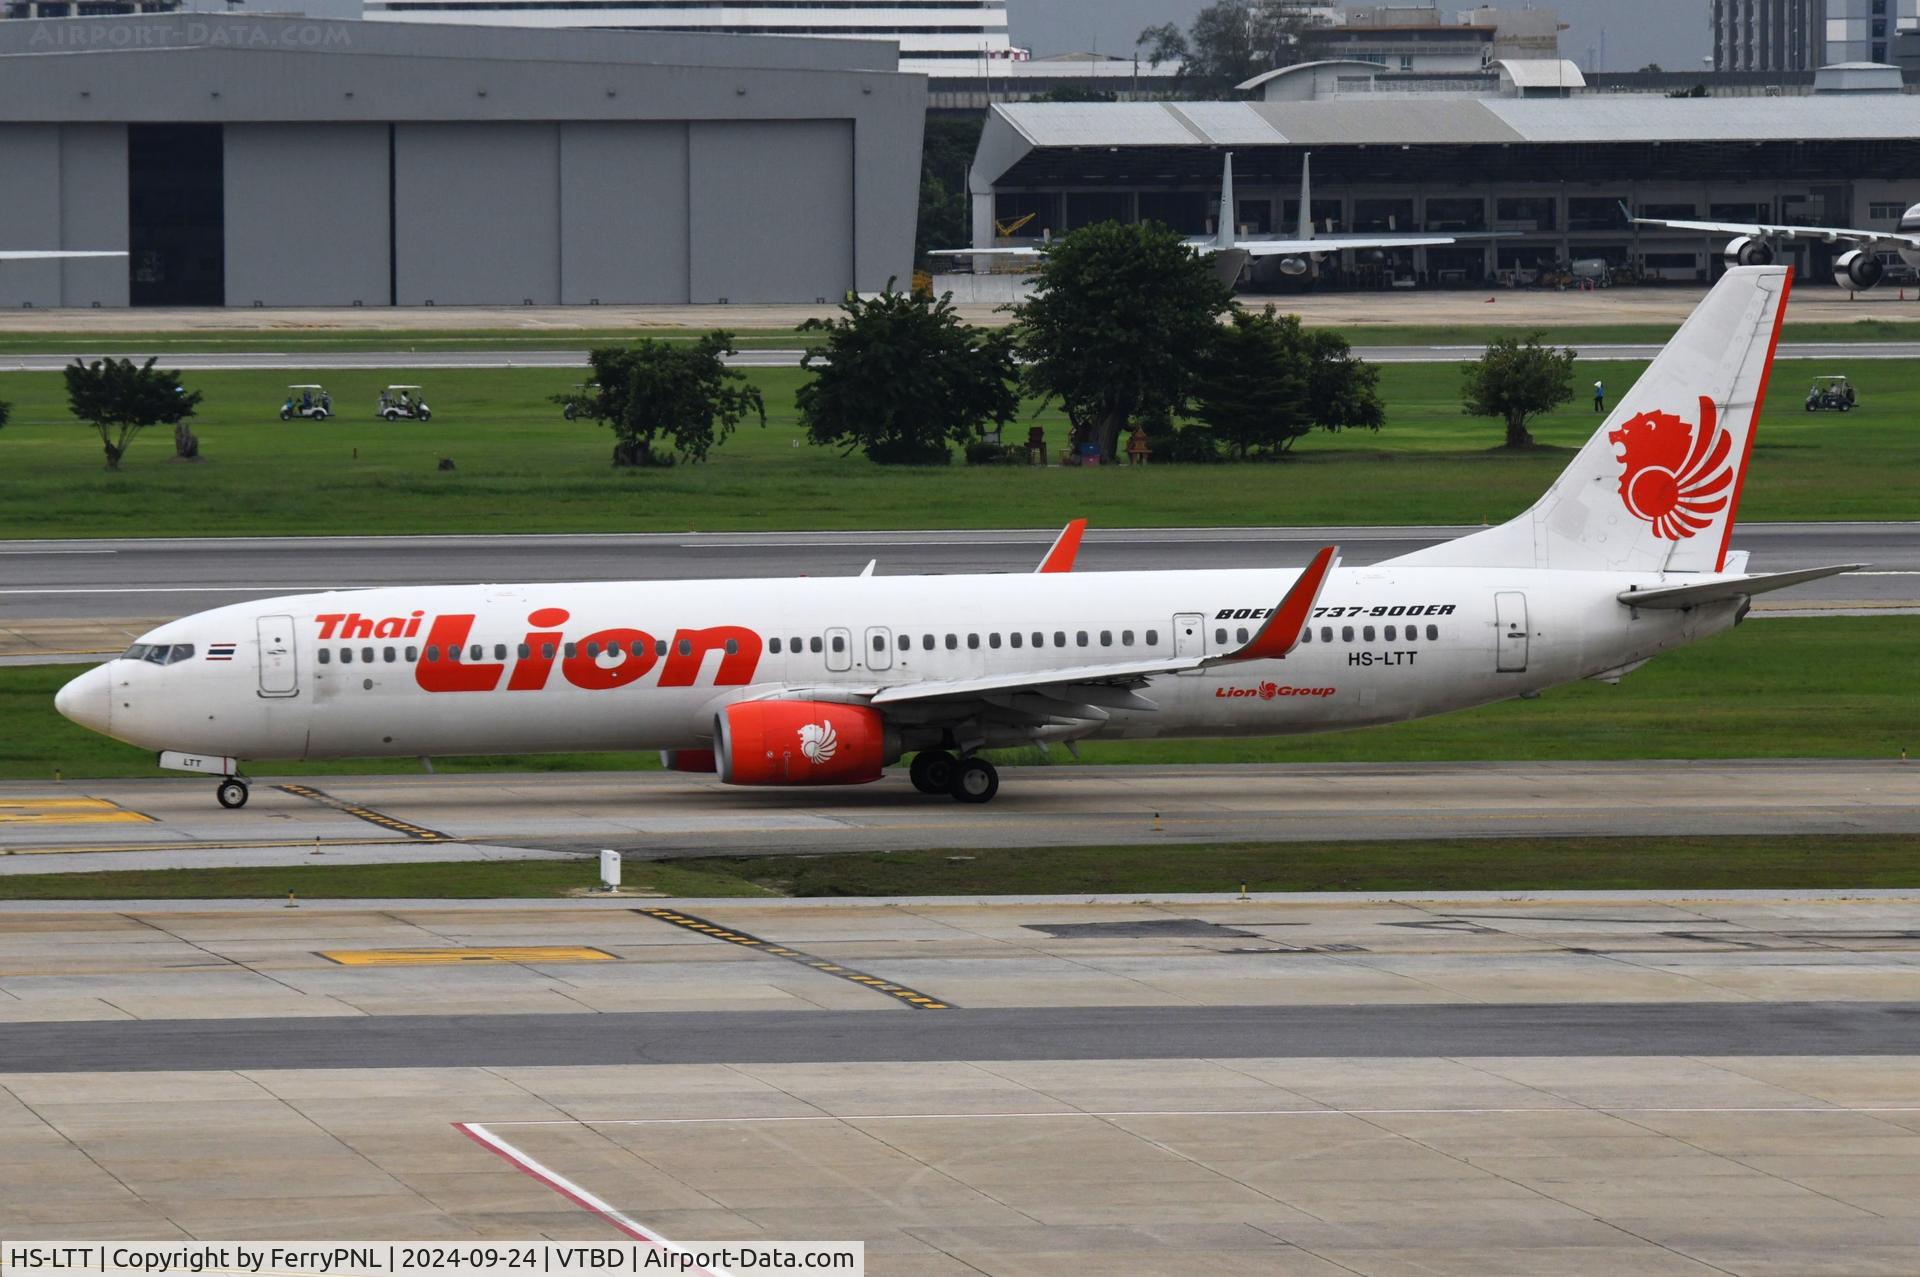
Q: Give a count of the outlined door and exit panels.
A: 5